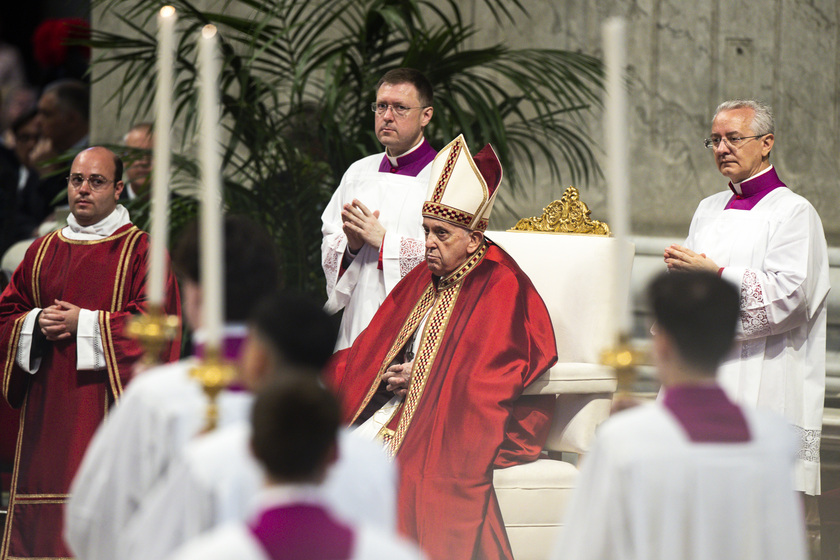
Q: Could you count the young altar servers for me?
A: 4